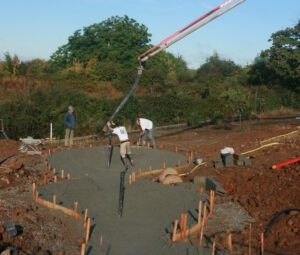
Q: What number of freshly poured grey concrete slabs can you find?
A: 1